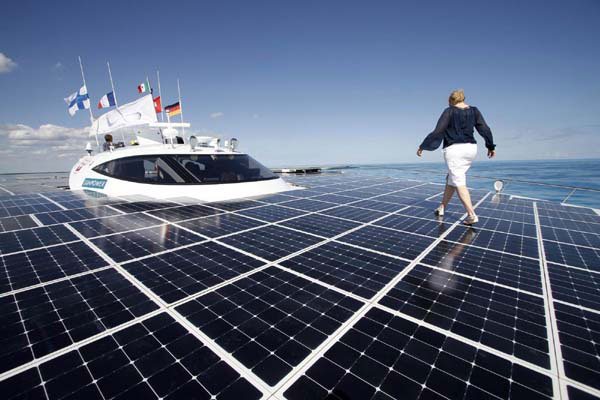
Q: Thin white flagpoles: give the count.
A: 5